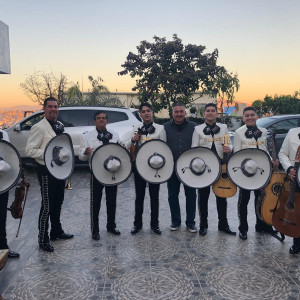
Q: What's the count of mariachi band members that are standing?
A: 7